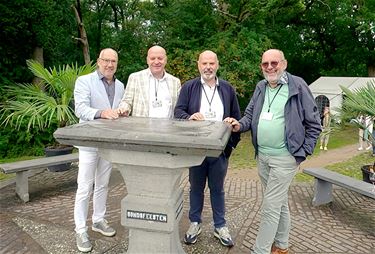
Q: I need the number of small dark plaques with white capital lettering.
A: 1